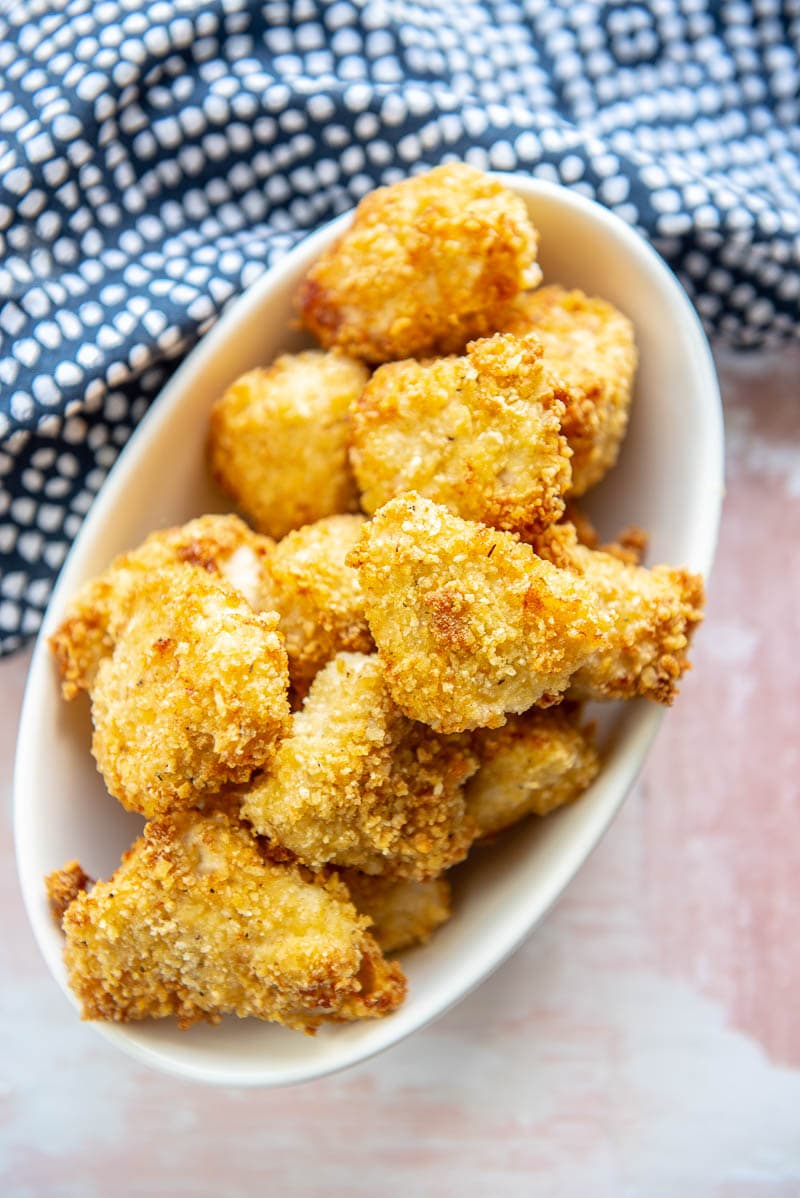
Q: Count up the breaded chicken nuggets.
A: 13